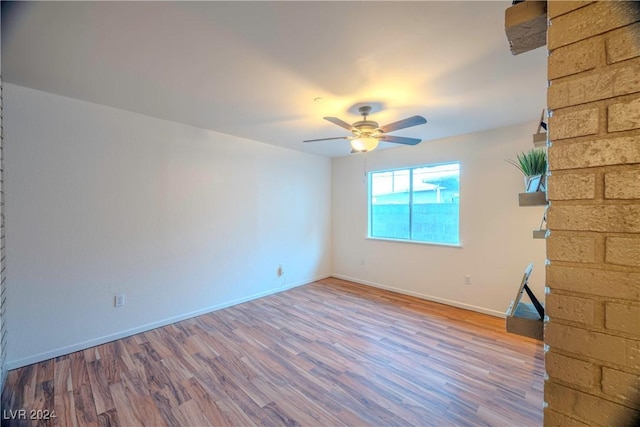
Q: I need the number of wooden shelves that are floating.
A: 5